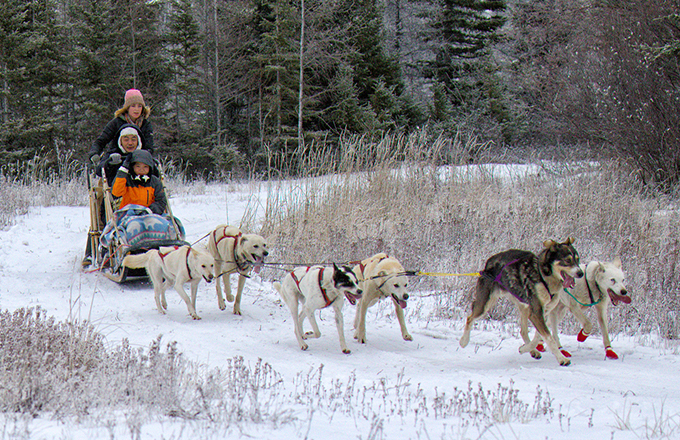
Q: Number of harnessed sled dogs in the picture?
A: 6